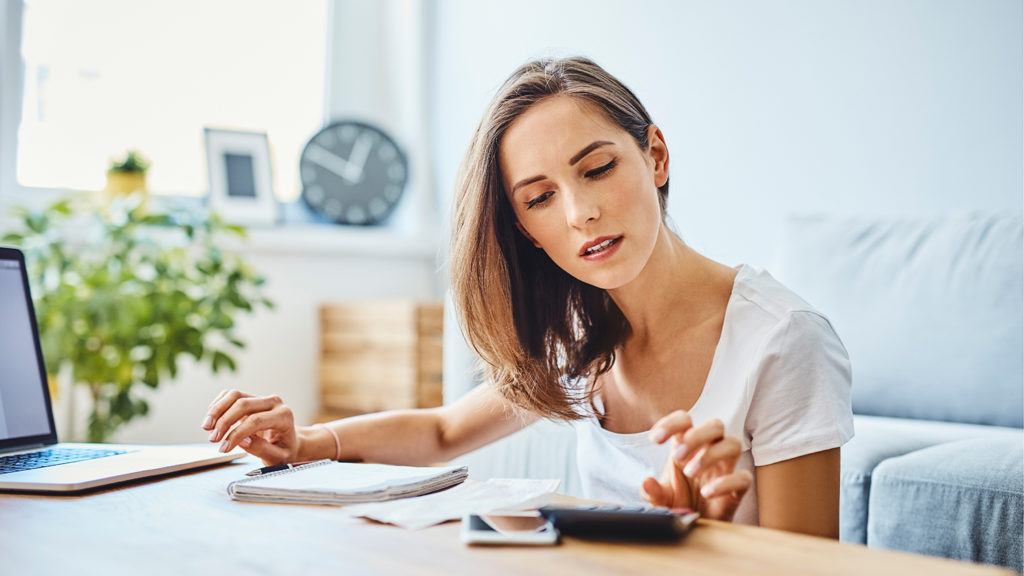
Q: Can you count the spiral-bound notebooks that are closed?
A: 0